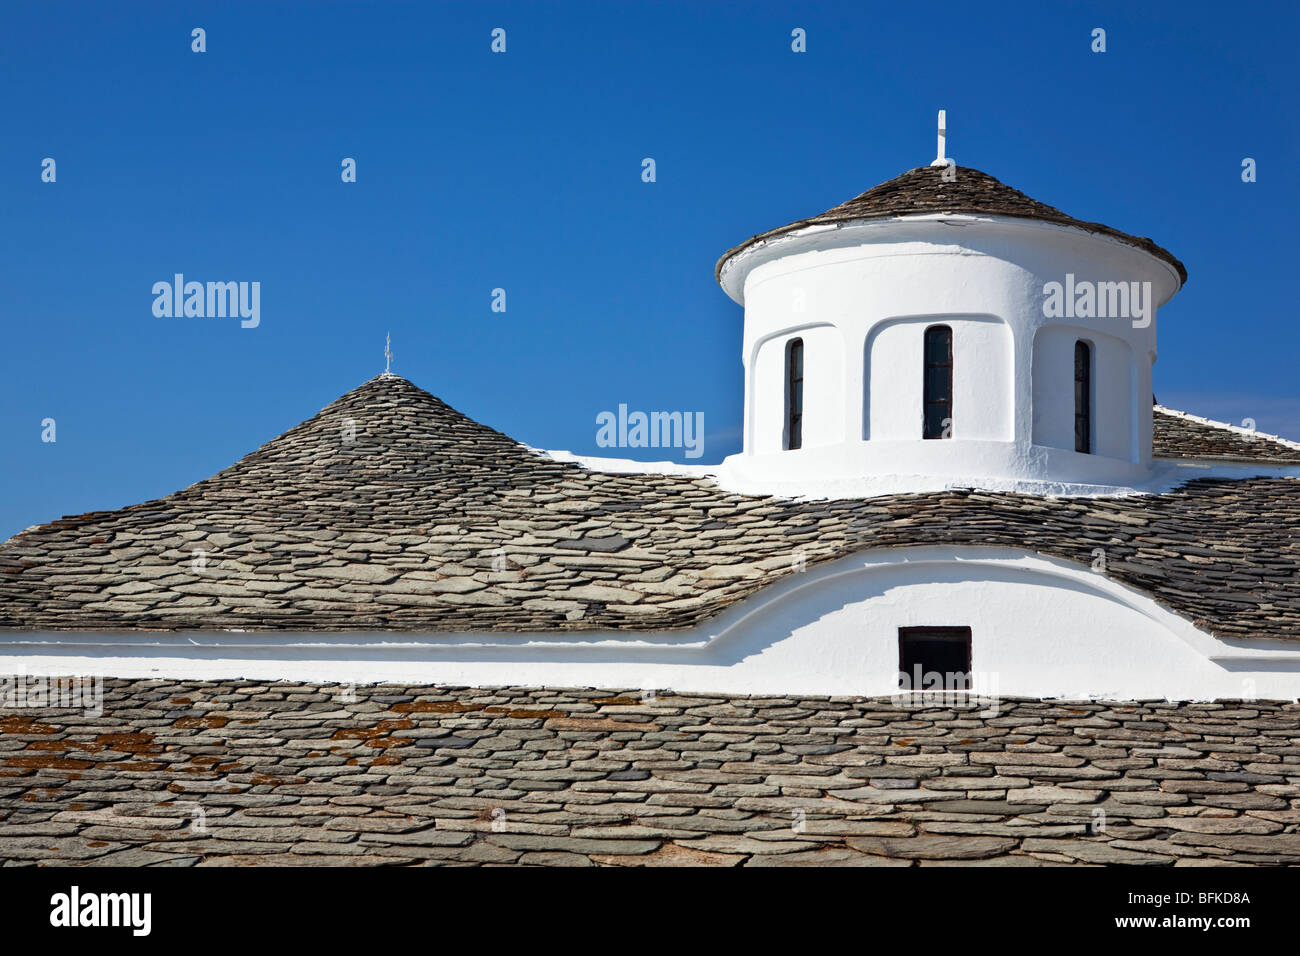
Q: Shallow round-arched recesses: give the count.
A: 3